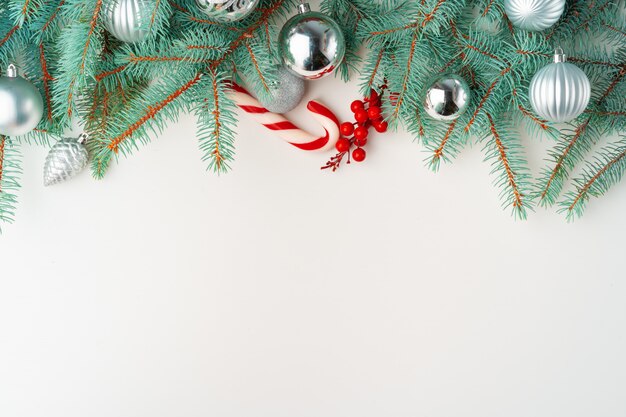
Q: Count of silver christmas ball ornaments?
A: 8